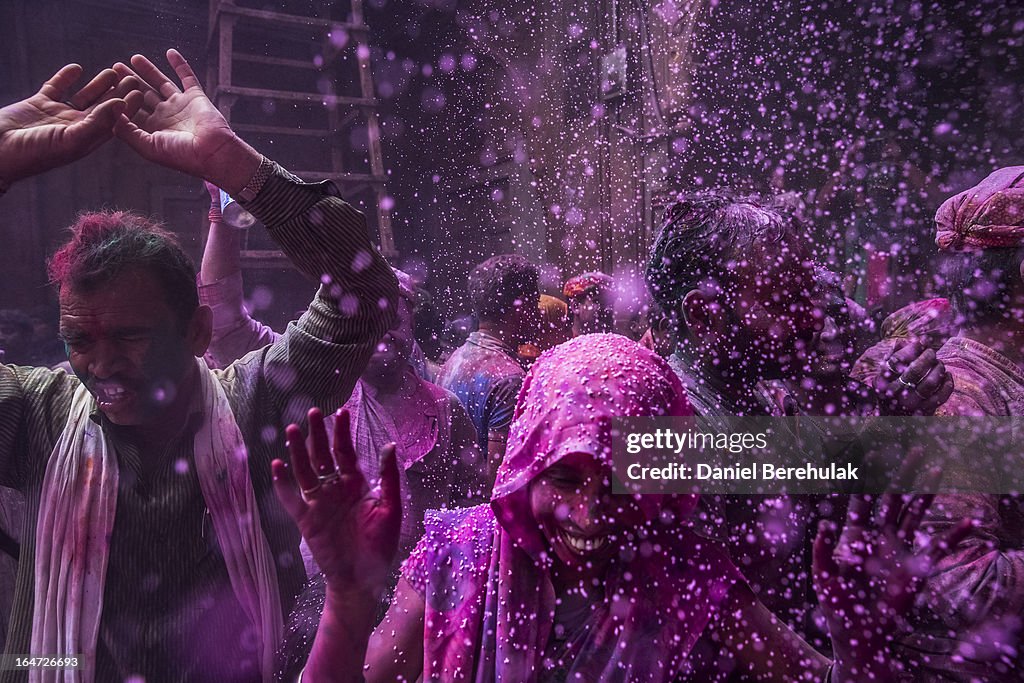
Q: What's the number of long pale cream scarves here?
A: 1